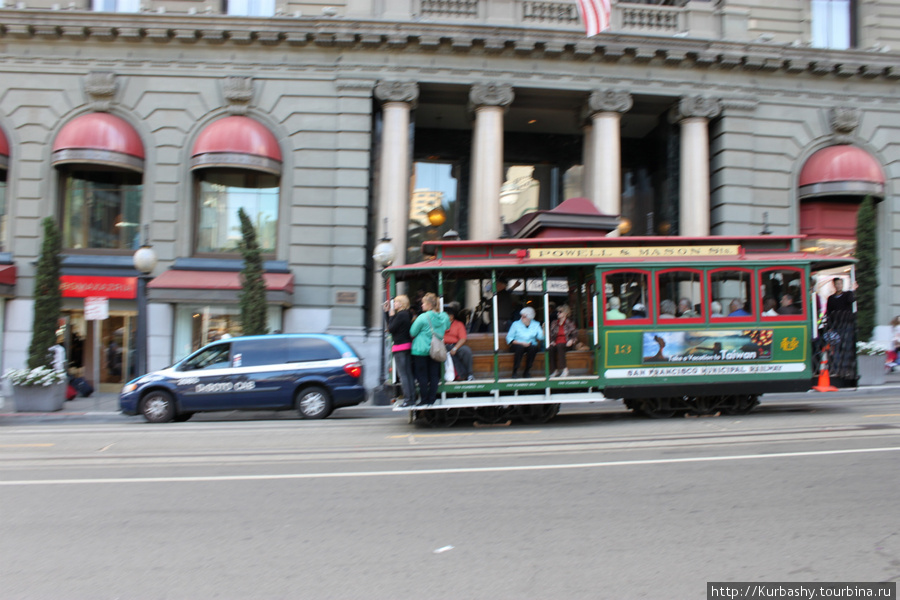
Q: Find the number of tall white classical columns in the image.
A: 4